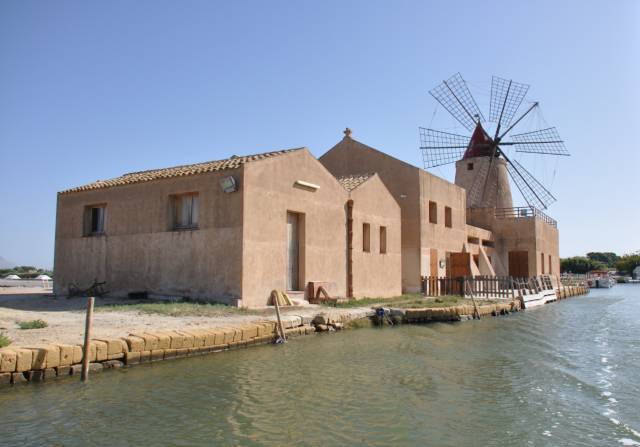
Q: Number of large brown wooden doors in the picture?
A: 2